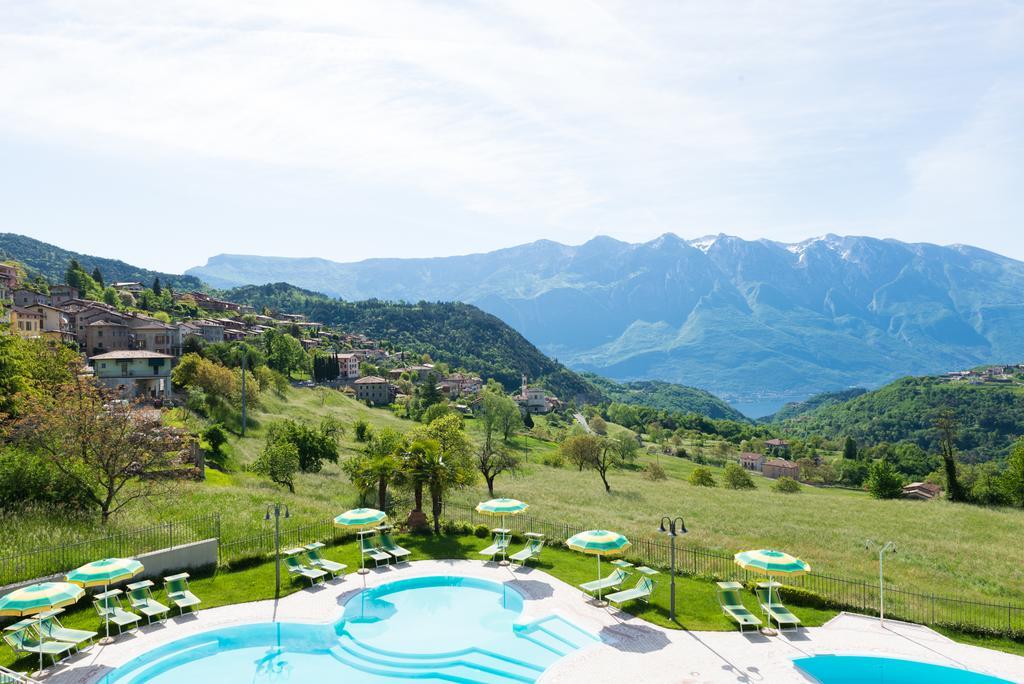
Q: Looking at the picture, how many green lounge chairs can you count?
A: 15